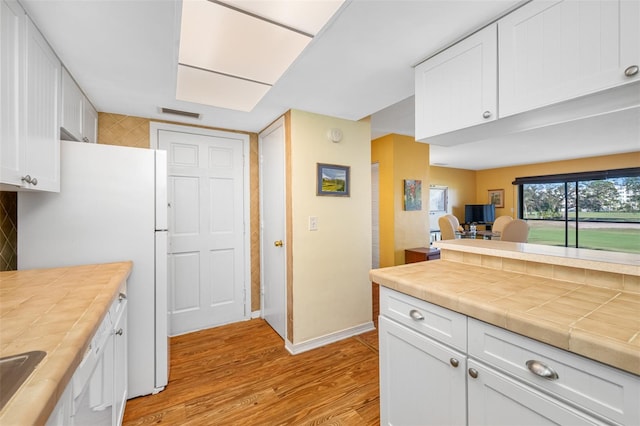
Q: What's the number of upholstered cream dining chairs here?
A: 4